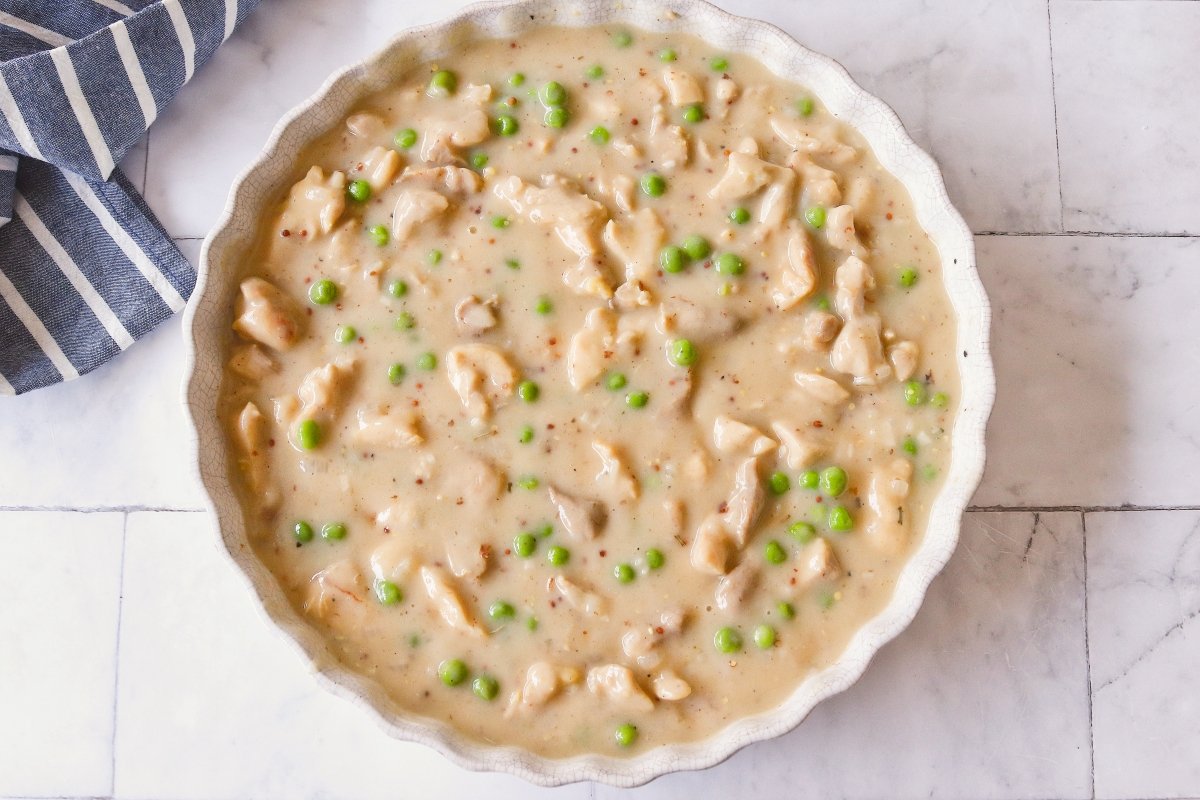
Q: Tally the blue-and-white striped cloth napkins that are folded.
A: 1